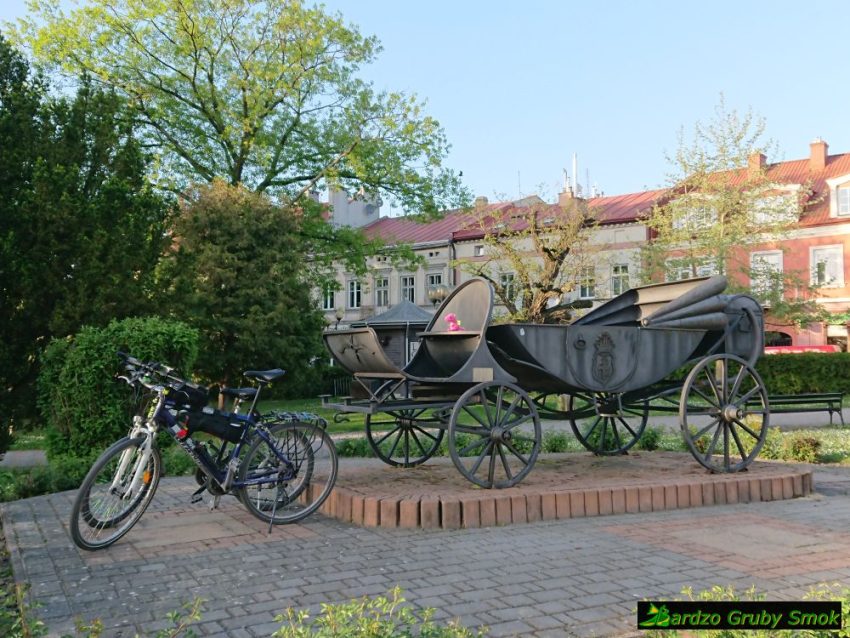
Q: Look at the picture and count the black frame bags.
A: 2